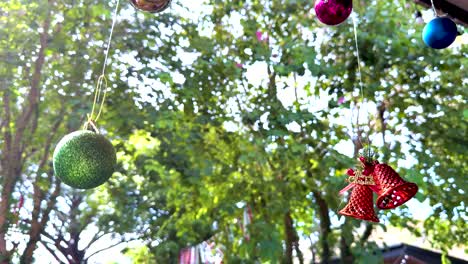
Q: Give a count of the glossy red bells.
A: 2